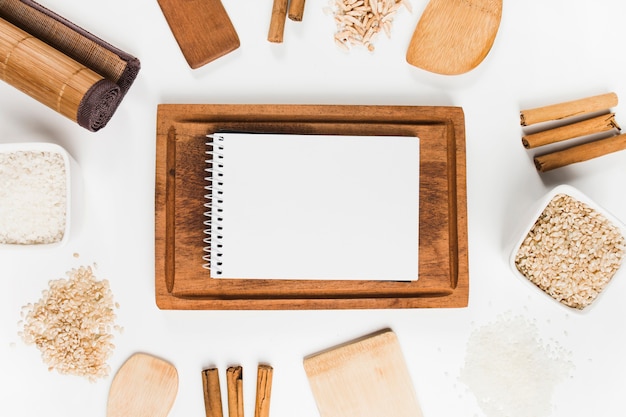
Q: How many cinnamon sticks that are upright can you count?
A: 5